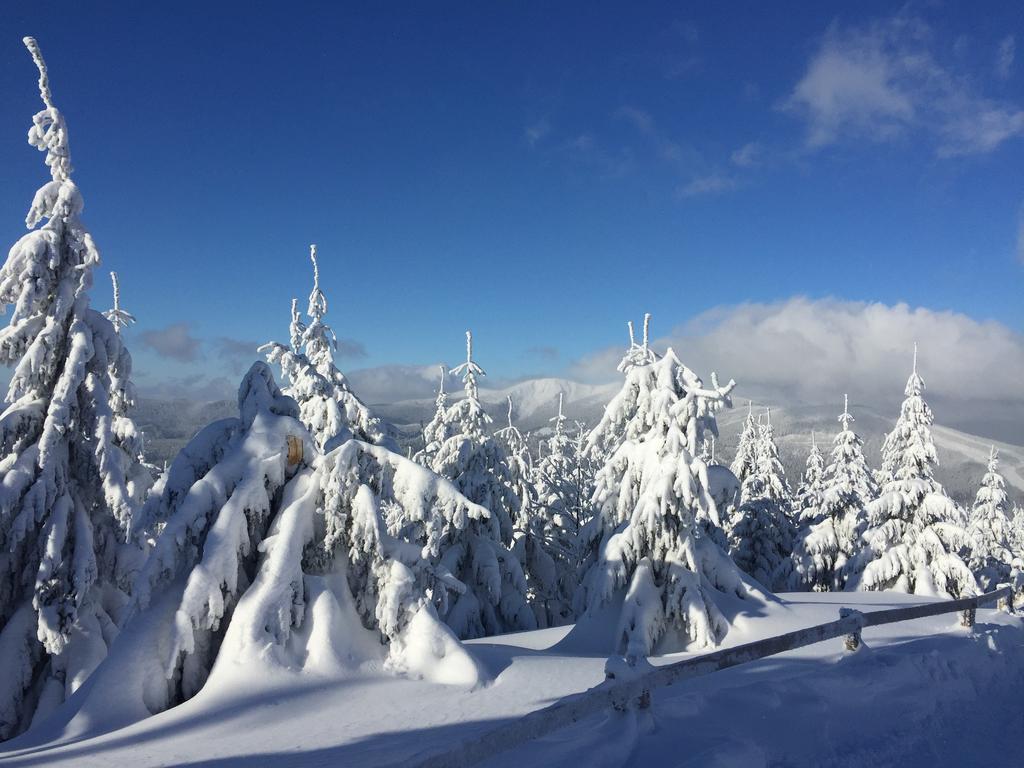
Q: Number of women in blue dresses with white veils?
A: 0